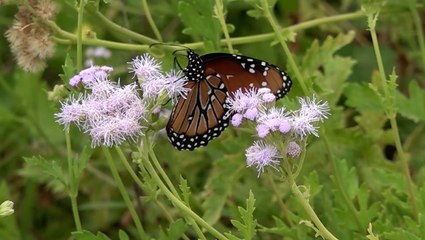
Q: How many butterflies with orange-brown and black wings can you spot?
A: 1